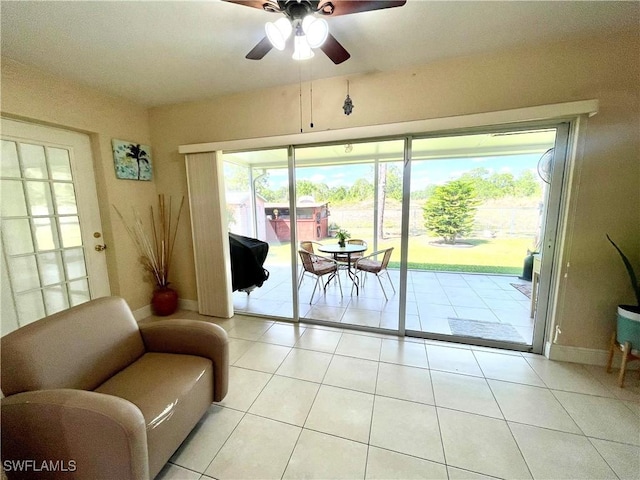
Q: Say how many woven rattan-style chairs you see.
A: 4